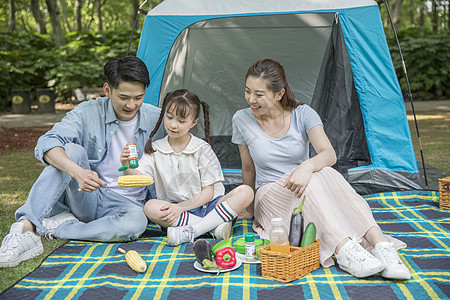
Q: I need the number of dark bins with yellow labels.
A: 2